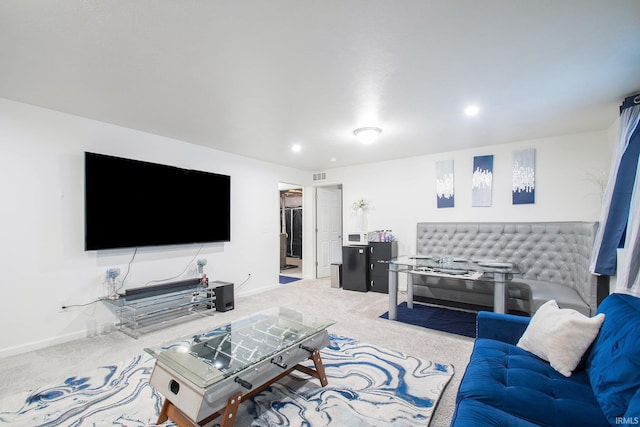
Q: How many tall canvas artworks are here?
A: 3